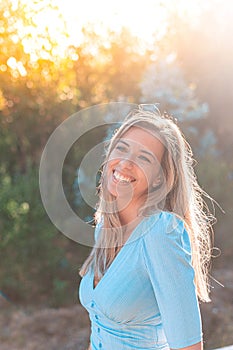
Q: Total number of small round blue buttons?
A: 4